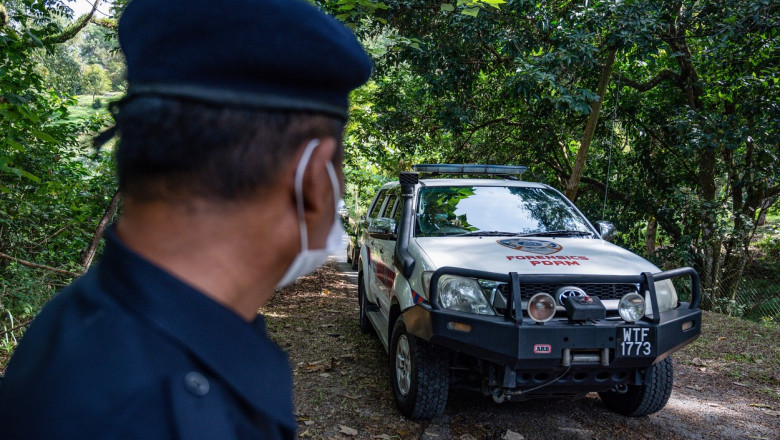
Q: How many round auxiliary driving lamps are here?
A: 2